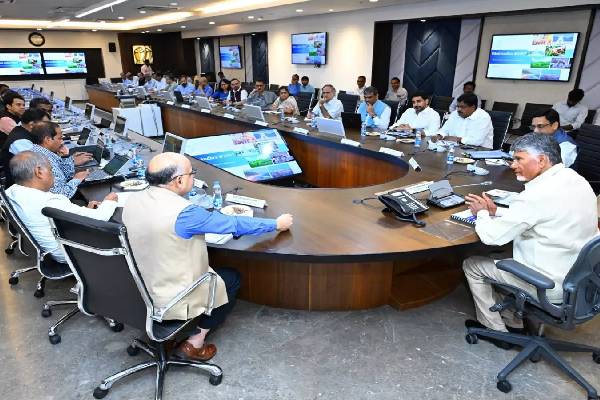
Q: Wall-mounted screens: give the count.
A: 5